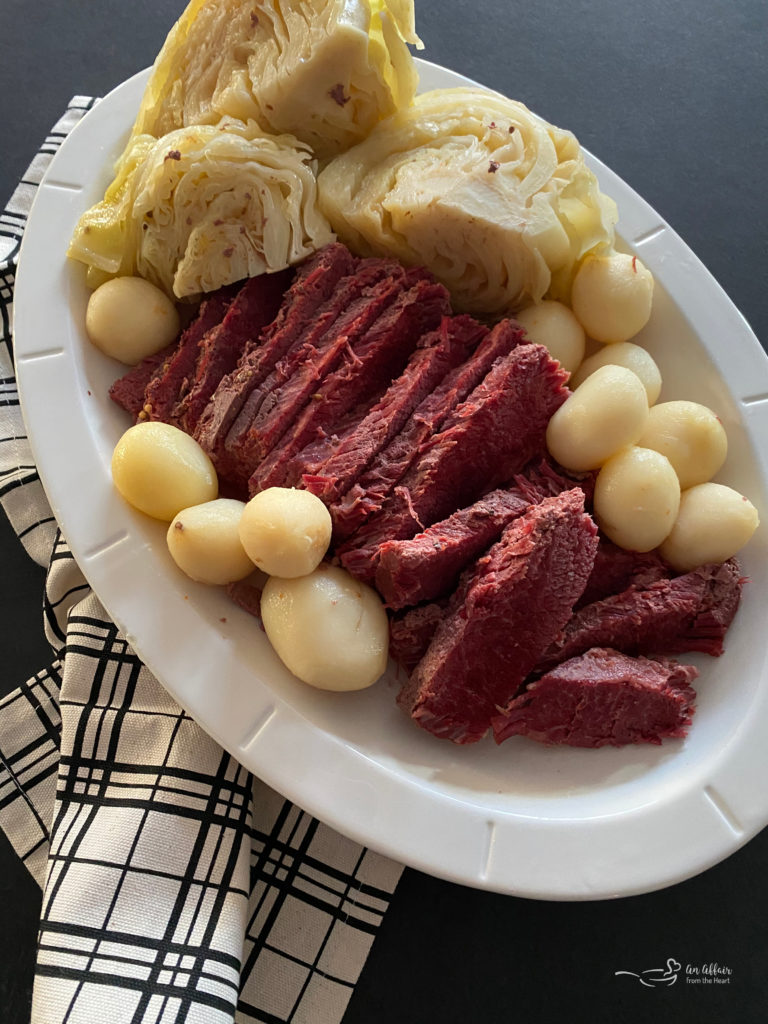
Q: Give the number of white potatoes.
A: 12